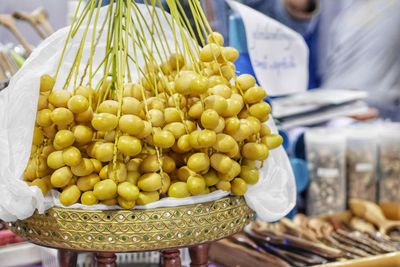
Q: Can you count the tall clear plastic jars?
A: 3